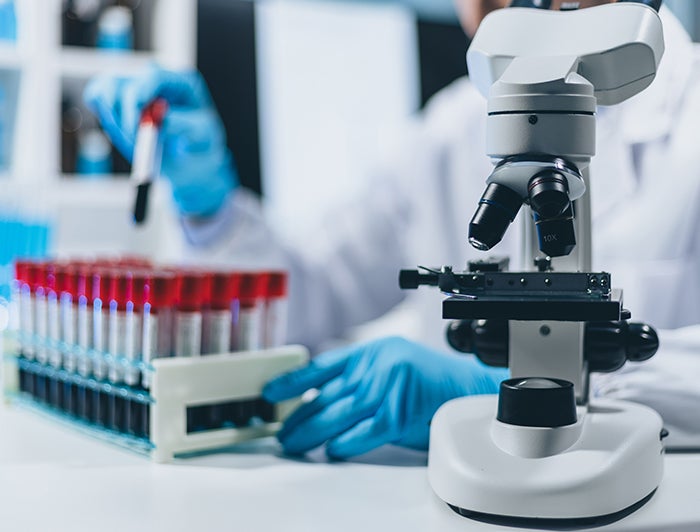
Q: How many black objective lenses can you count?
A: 3